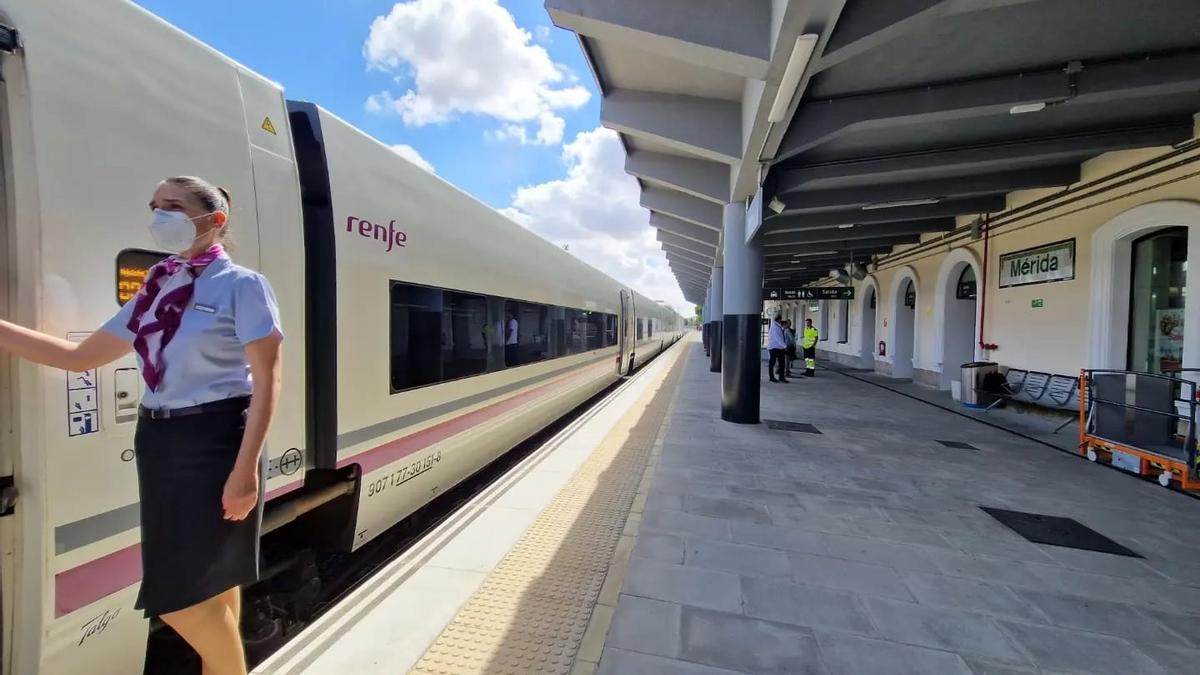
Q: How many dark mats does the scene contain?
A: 3